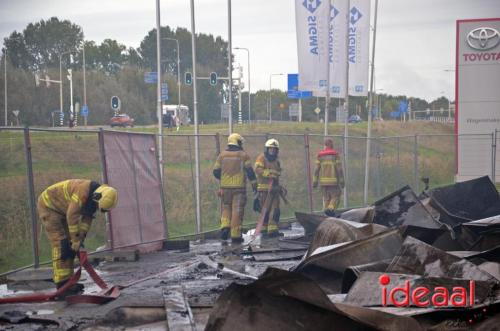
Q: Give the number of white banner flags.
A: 3